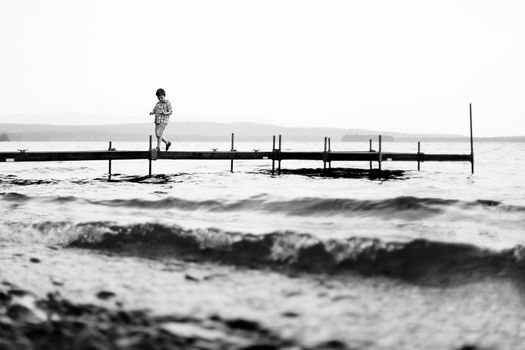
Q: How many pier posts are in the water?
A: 11